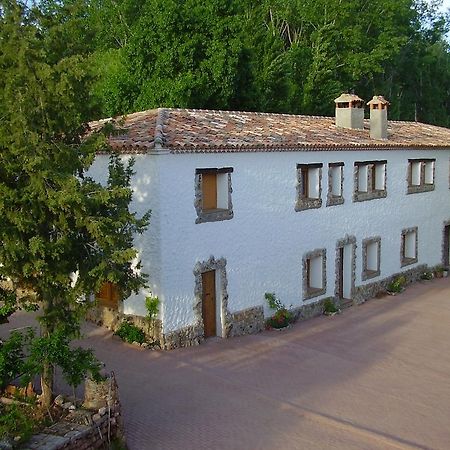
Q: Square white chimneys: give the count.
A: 2